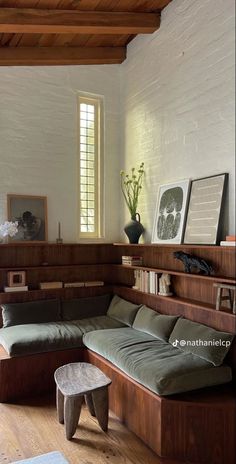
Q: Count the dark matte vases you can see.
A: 1